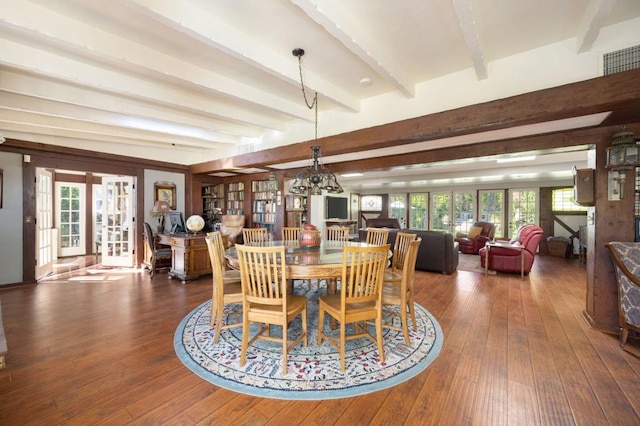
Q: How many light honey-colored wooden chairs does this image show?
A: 10